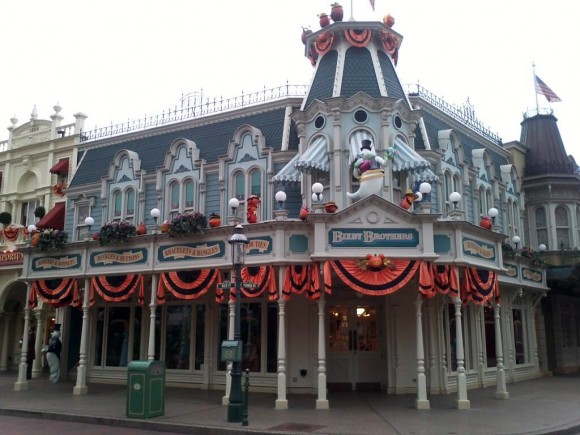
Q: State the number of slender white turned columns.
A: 9